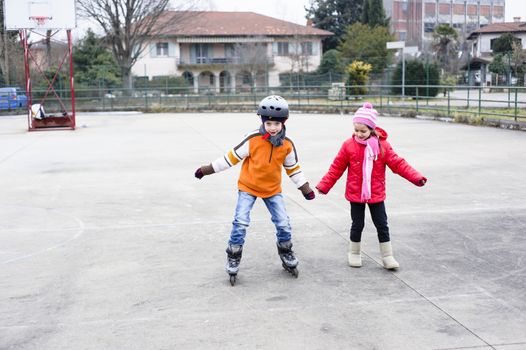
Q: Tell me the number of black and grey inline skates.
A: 2